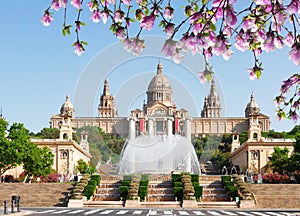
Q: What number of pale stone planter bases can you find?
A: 4